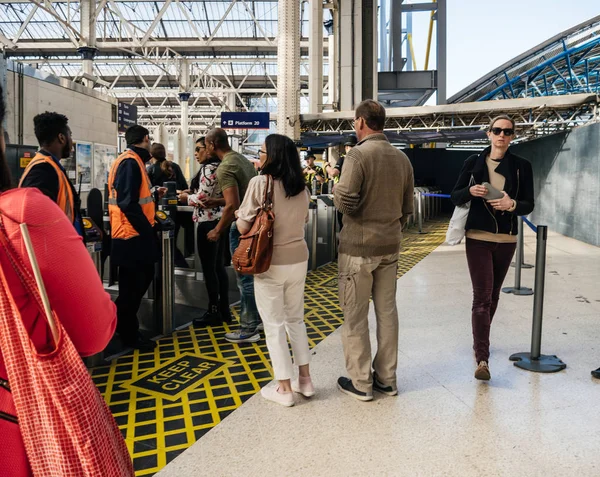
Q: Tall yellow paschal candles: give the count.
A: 0